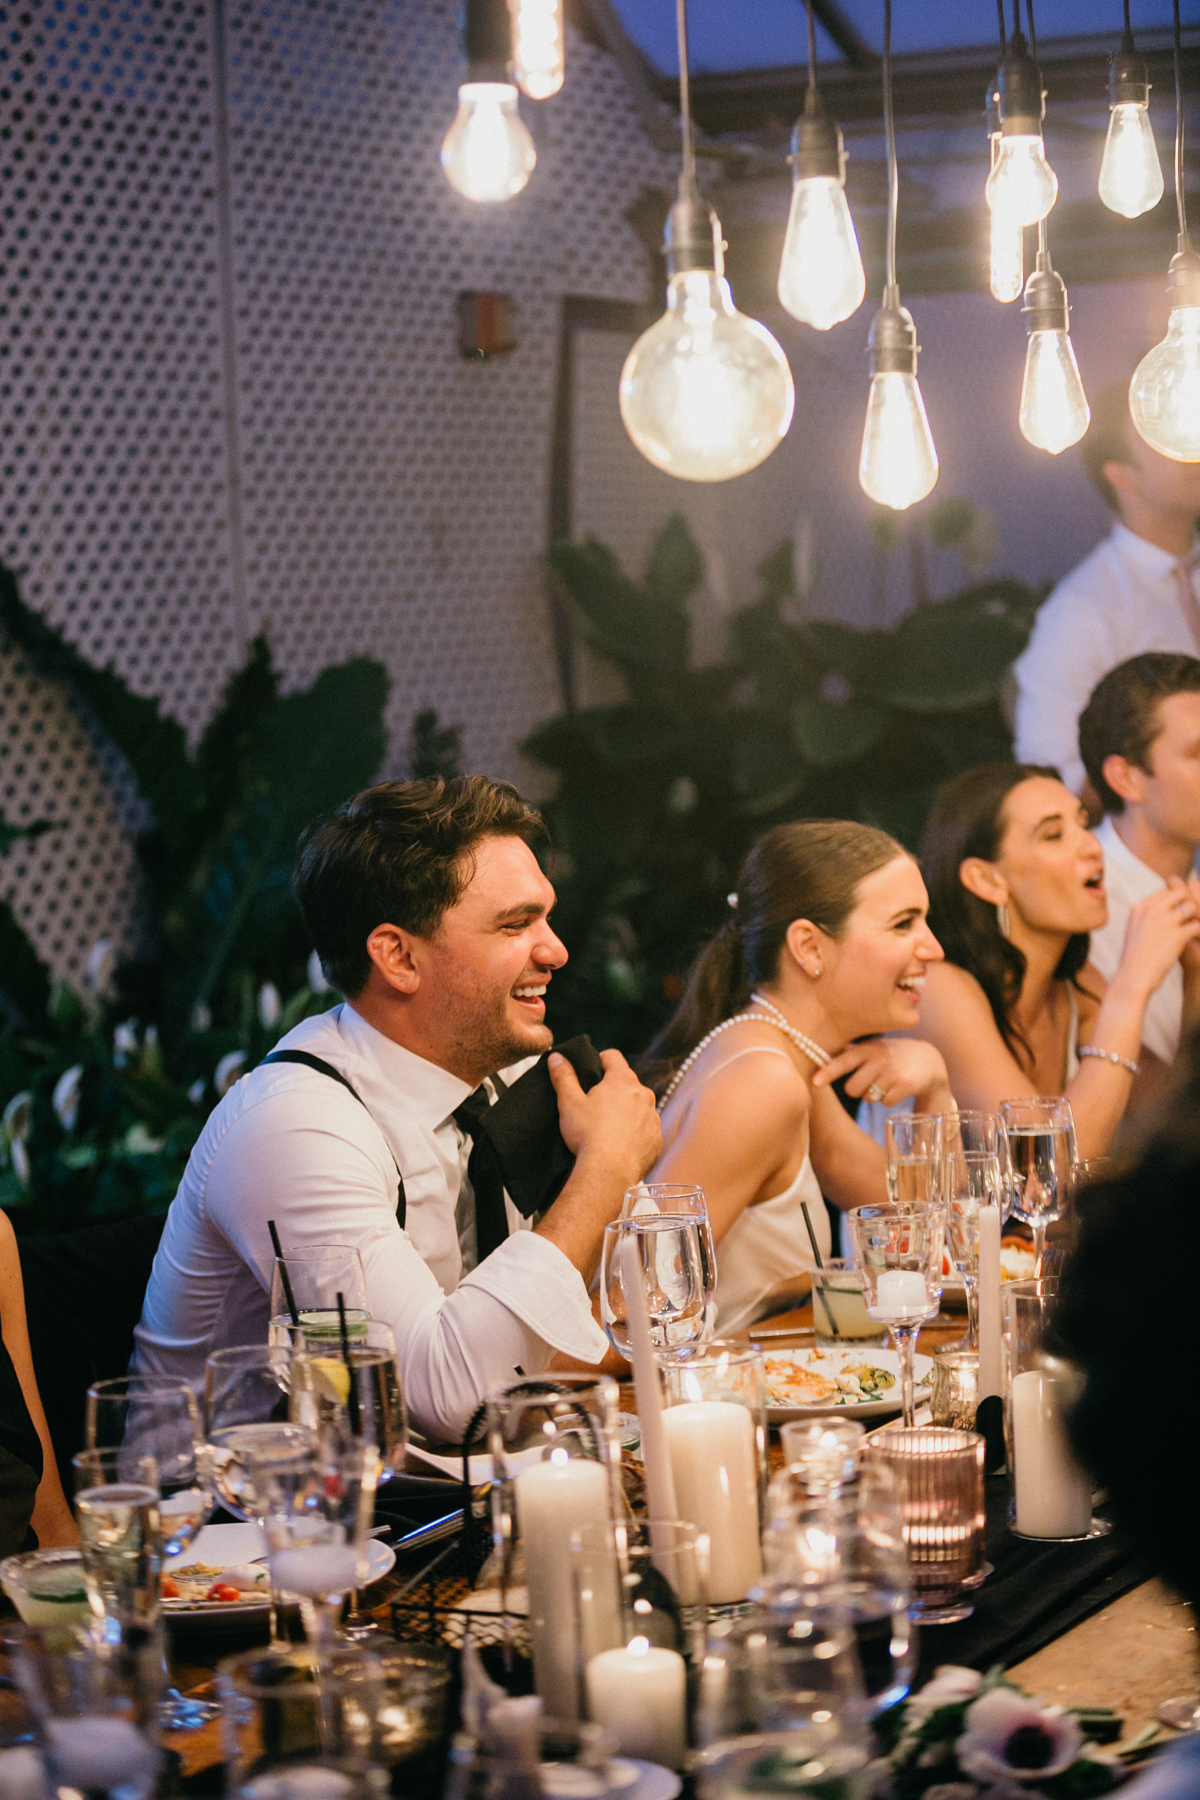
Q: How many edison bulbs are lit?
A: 10